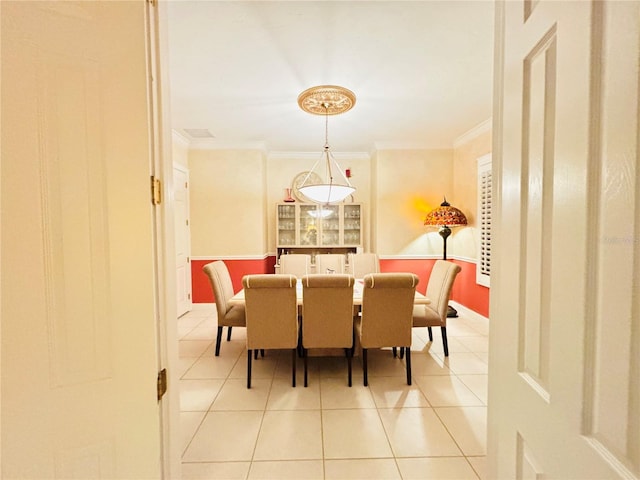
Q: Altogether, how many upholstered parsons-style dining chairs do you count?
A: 8